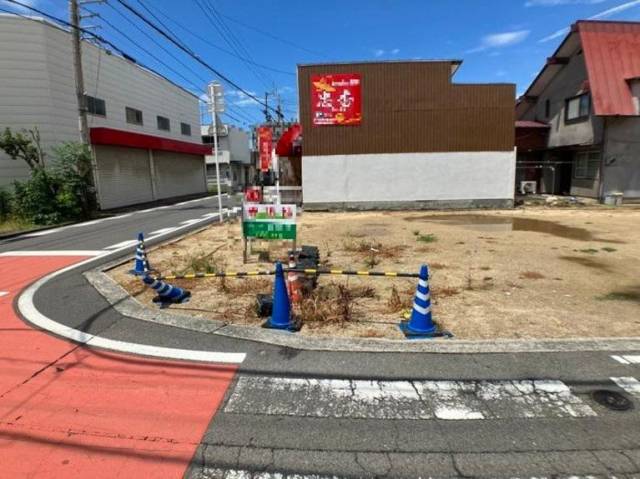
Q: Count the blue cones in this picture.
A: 4